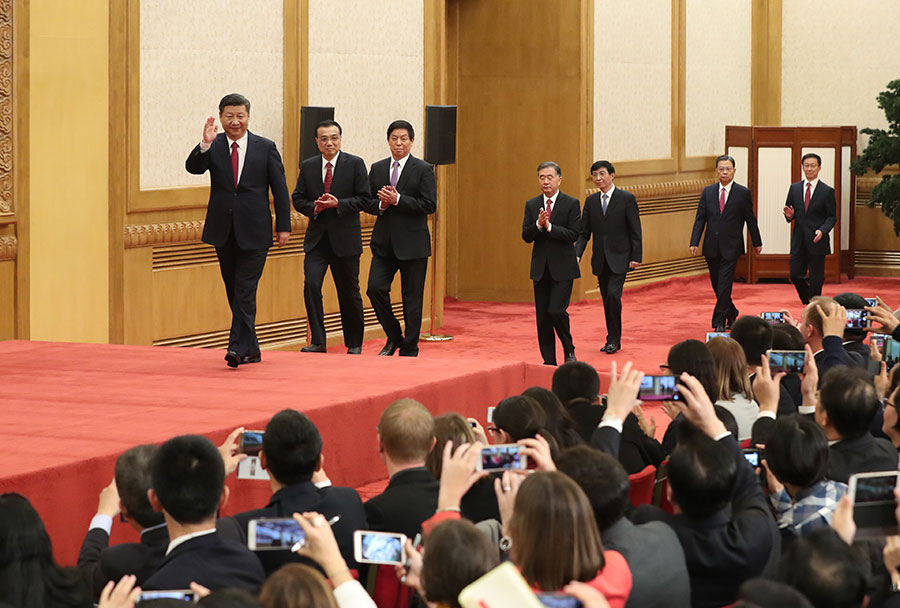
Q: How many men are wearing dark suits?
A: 7